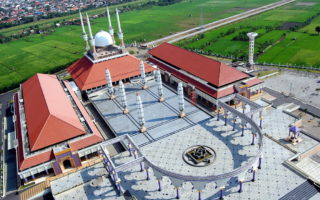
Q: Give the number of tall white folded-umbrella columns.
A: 6